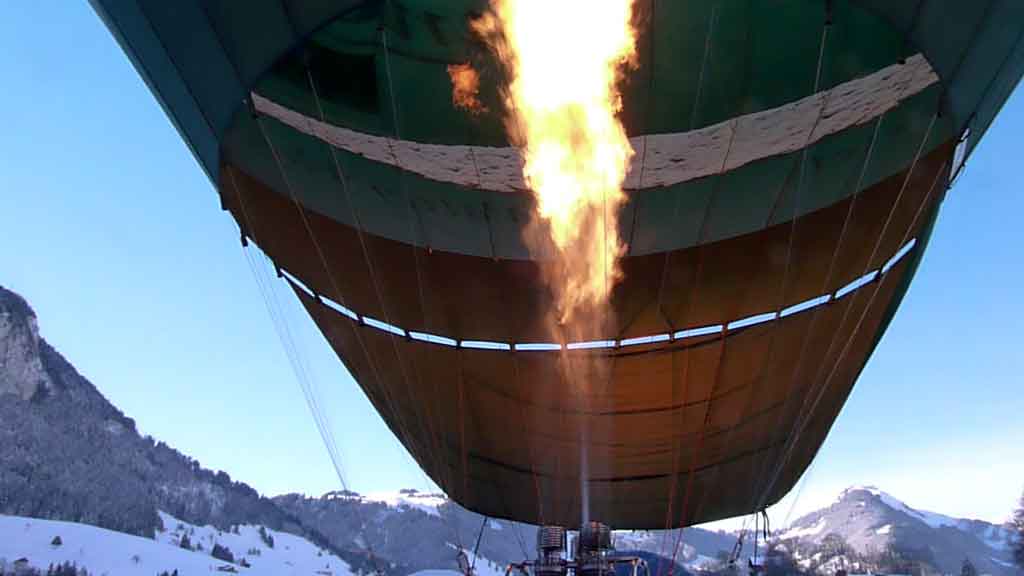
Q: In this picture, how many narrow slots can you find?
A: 13